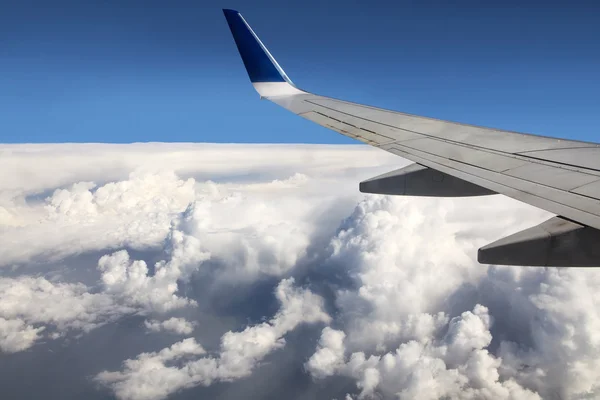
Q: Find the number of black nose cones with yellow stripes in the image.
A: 0